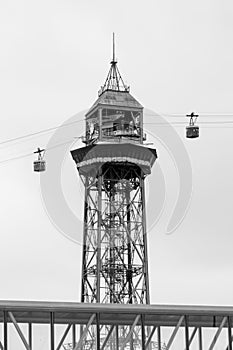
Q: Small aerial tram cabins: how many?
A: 2